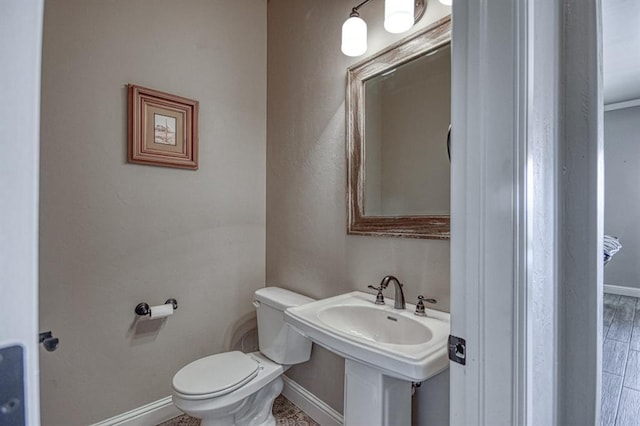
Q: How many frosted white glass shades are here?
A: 3